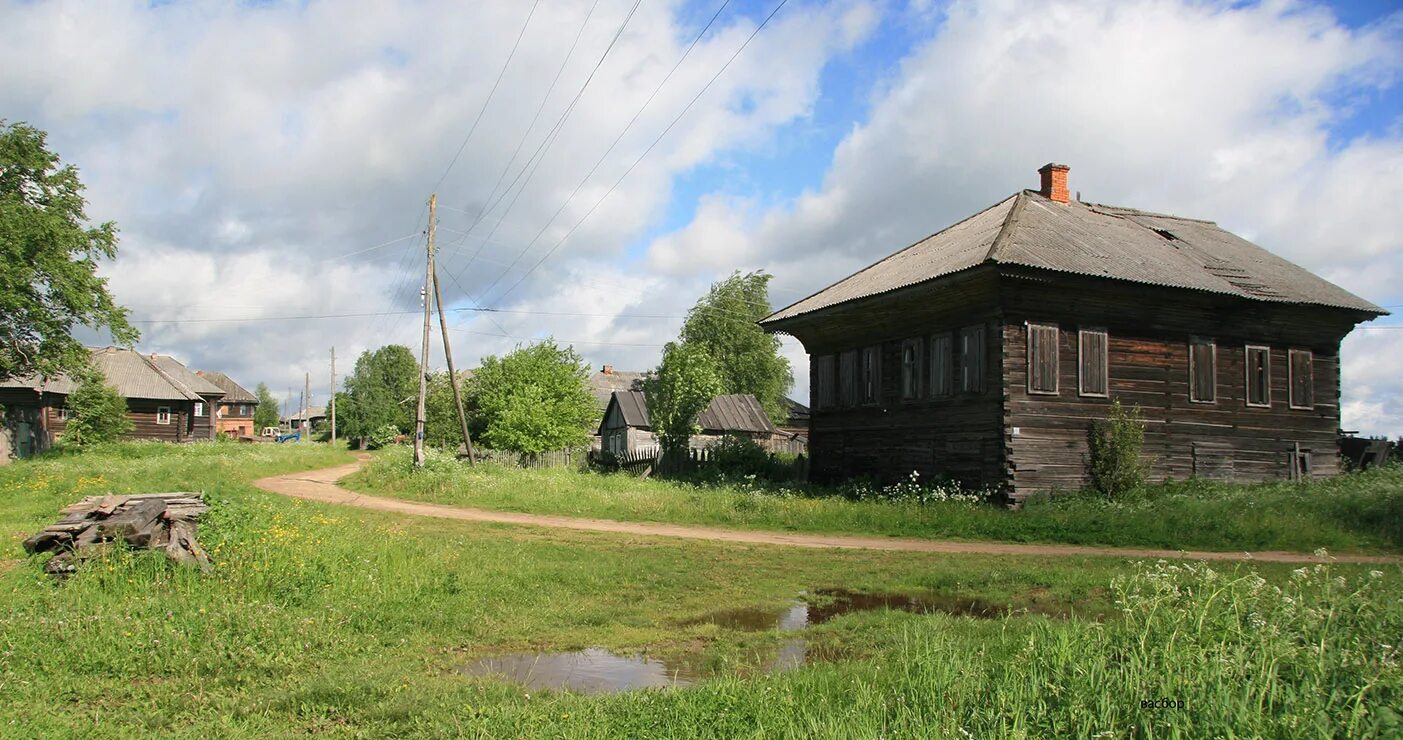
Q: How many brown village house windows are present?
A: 11